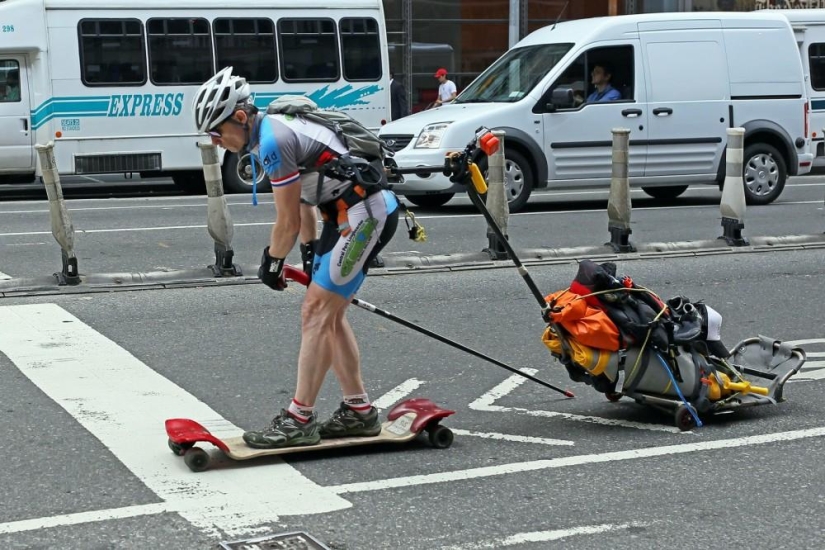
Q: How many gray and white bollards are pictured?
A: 5